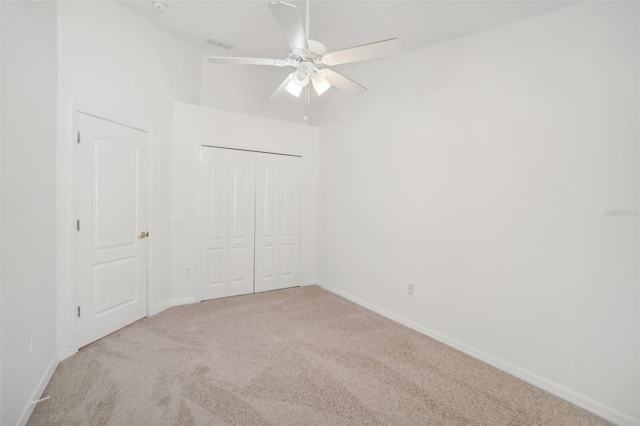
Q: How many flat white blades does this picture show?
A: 5